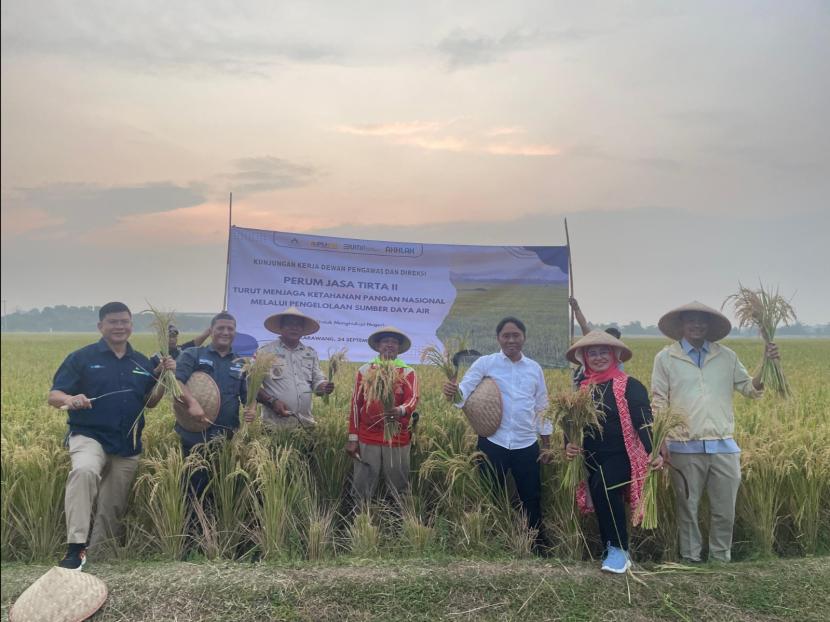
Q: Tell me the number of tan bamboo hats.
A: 7